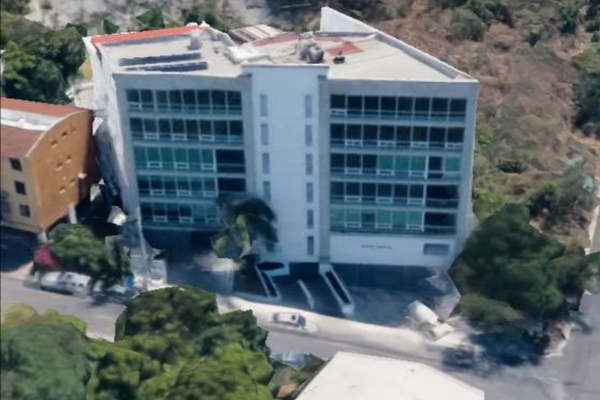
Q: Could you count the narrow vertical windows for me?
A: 10